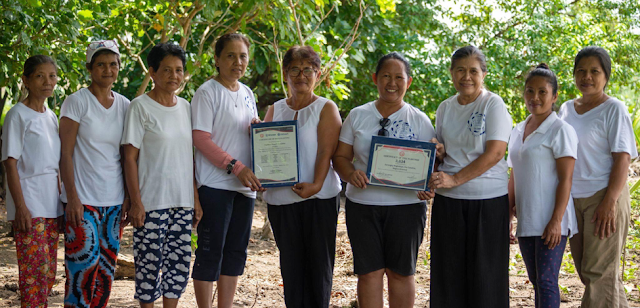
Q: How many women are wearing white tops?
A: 9